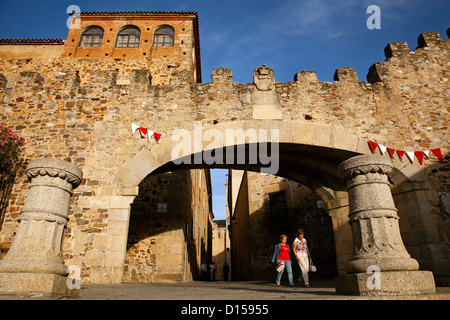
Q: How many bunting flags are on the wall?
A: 12